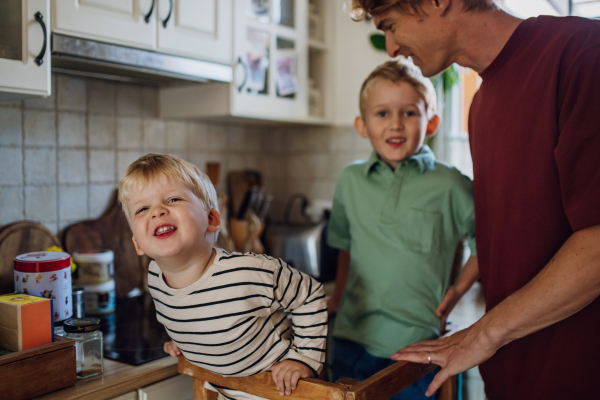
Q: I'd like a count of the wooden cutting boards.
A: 3